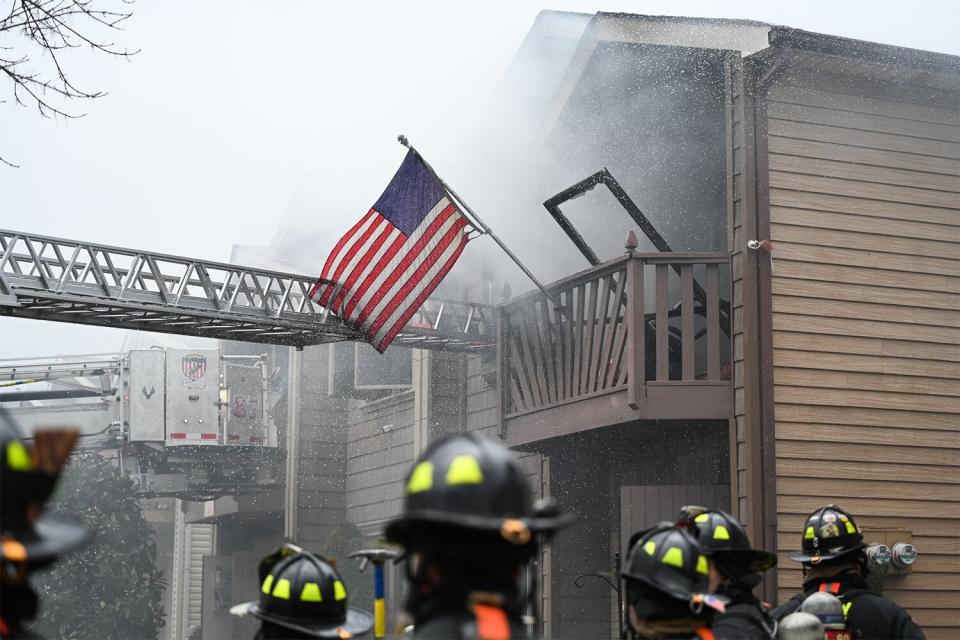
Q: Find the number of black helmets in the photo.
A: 6